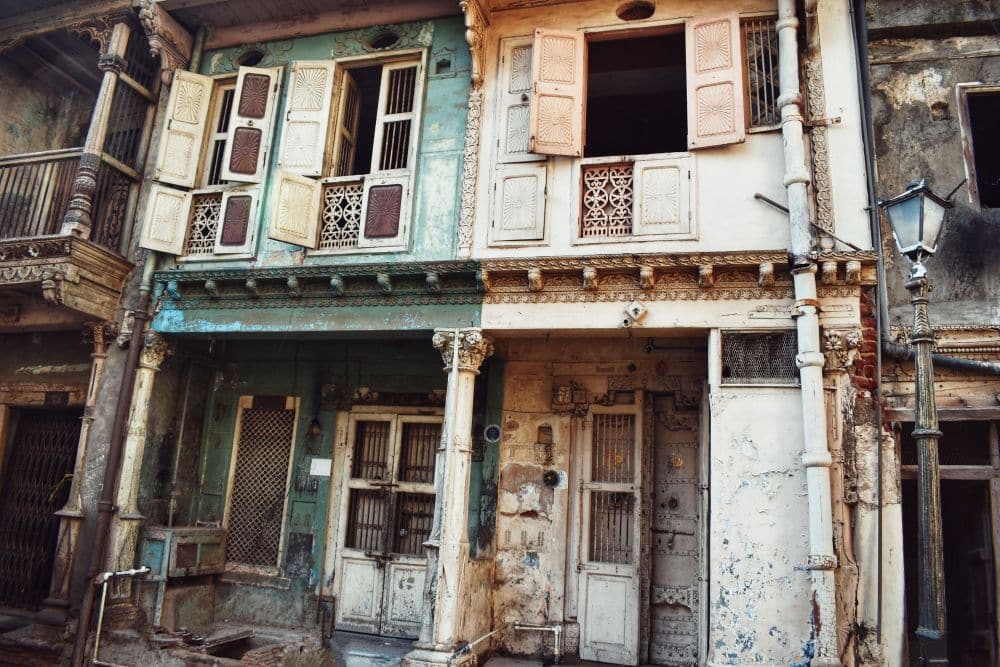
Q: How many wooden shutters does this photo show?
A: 12